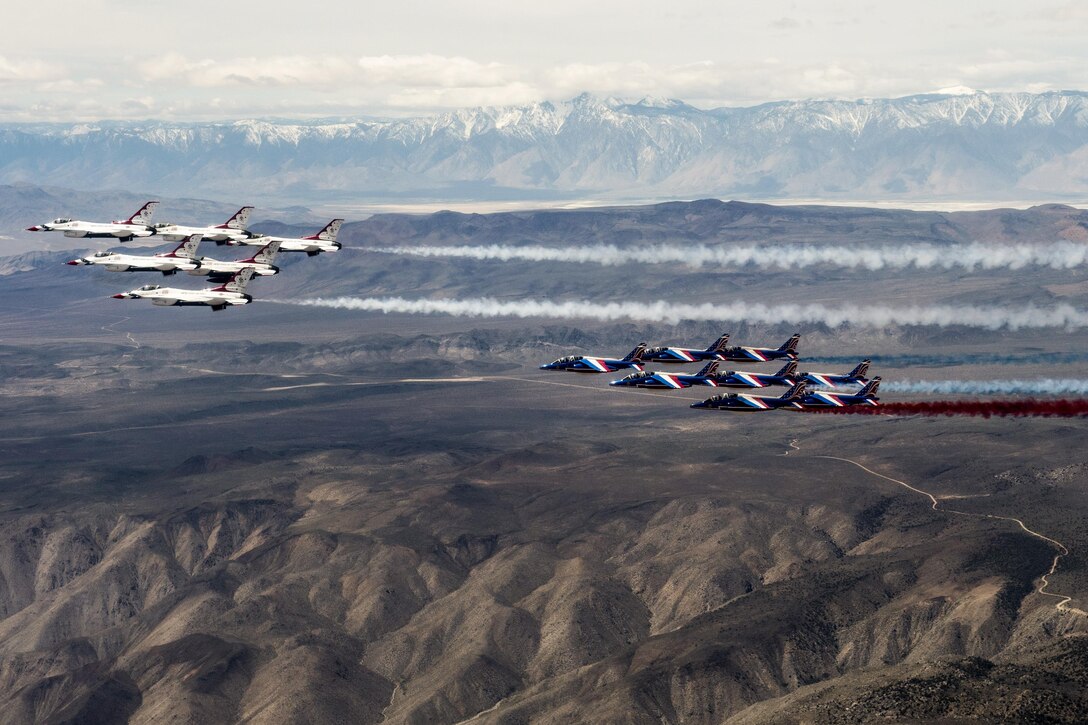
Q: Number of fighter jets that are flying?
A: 14